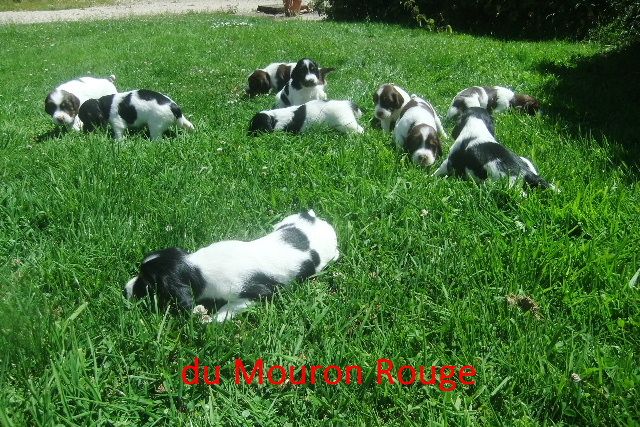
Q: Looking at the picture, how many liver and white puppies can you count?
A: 5